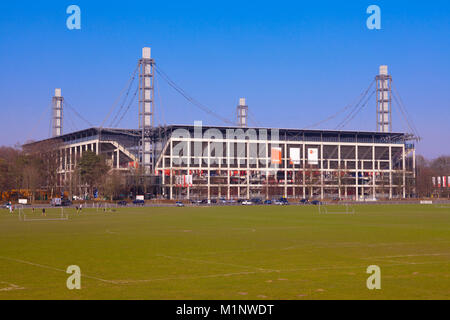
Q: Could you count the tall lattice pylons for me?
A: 4